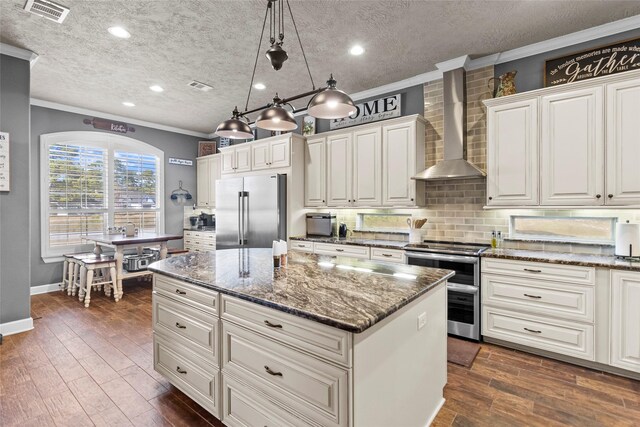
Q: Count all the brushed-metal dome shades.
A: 3